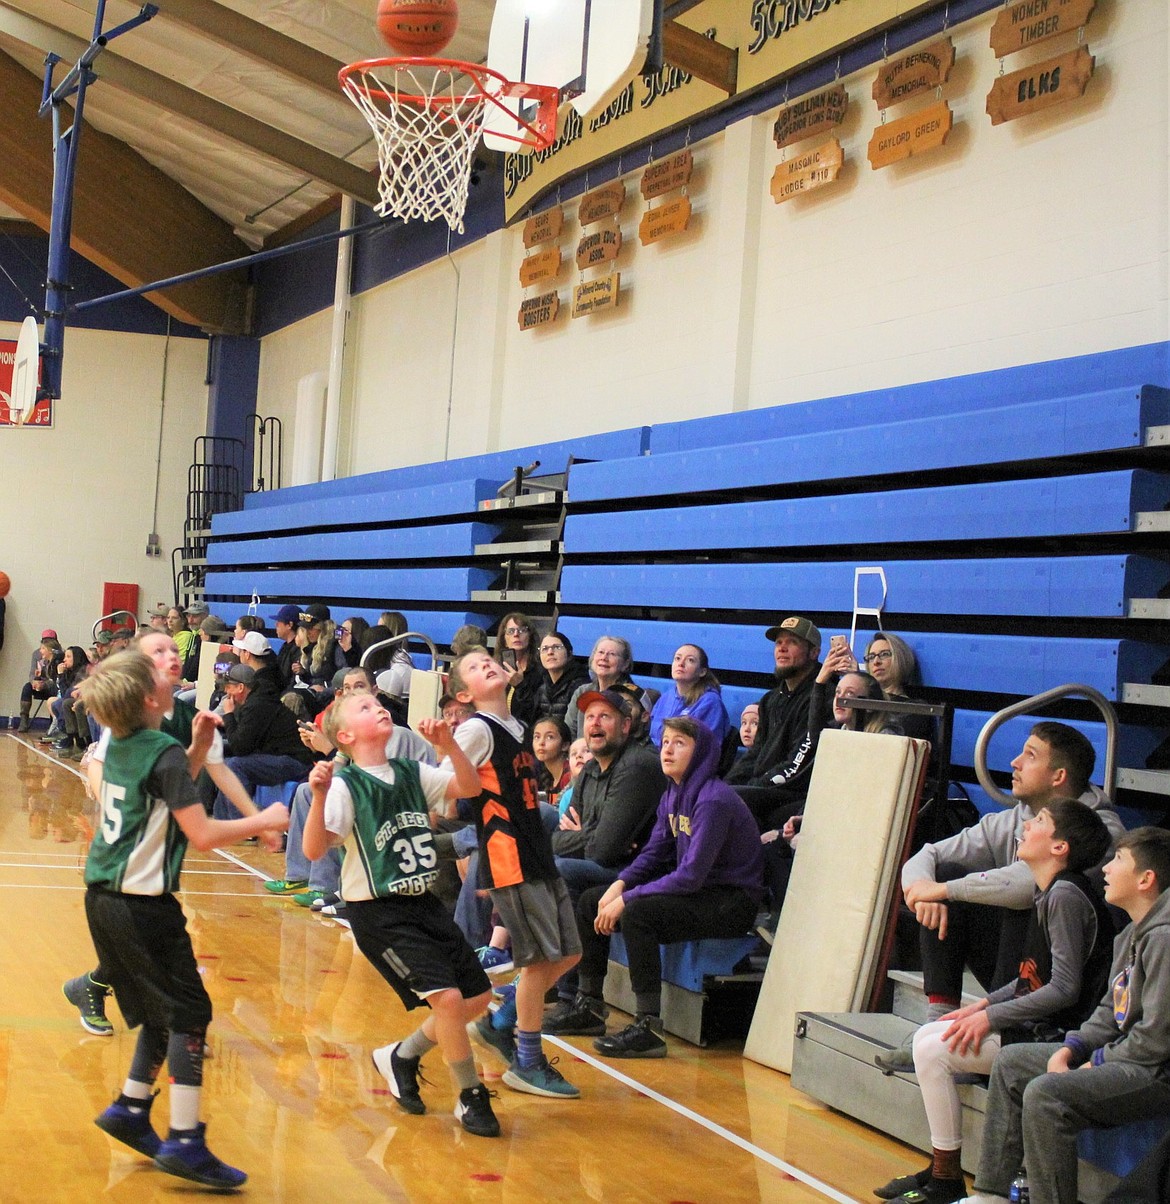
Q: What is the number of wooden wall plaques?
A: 14